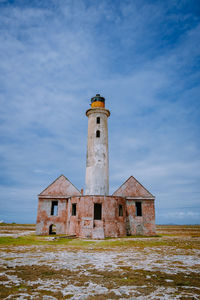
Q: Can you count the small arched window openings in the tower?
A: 2